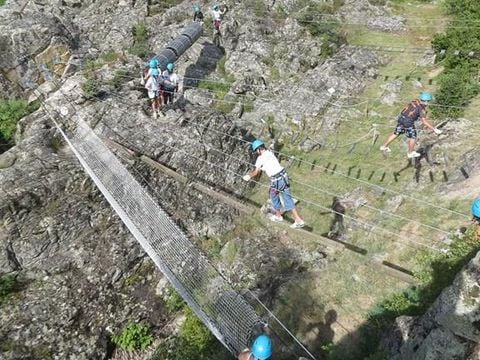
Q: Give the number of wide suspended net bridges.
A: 1